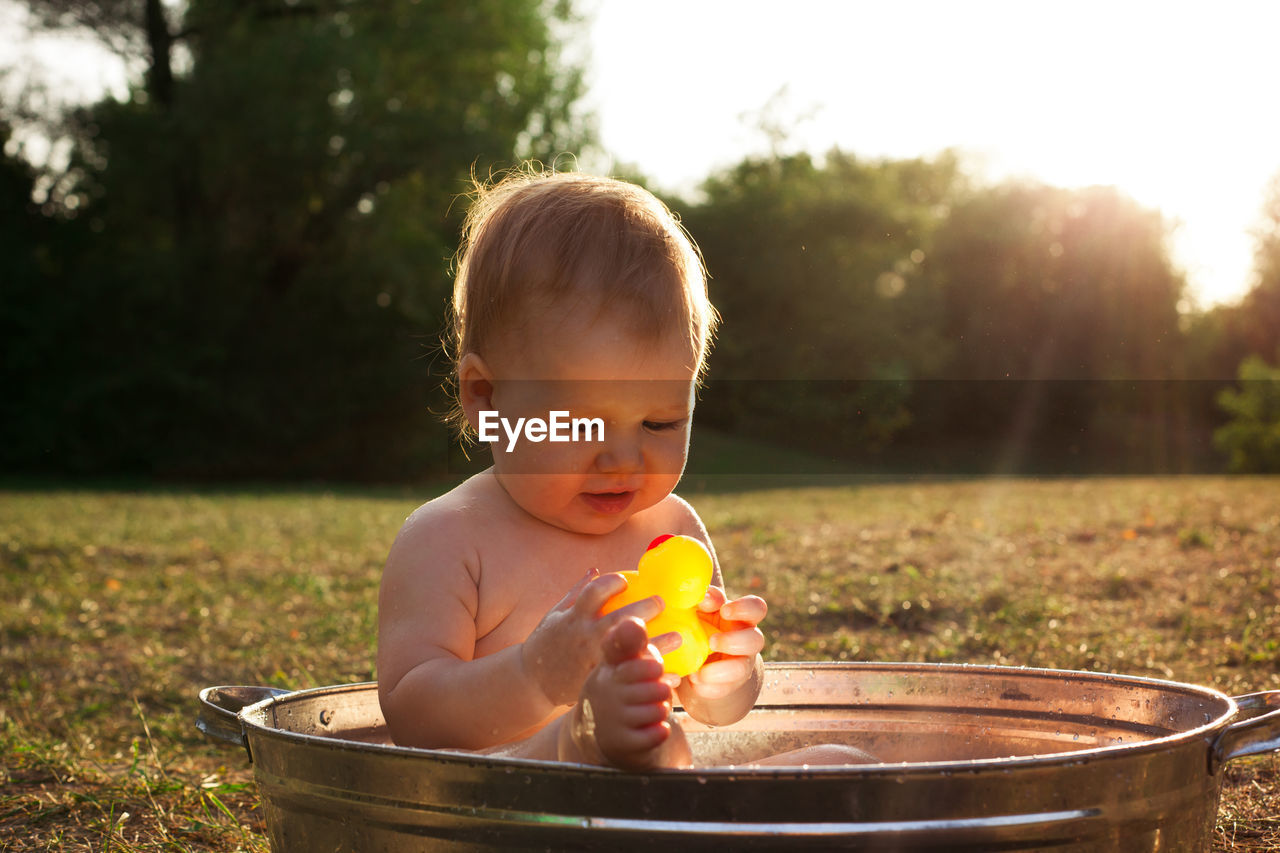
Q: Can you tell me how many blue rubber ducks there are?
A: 0